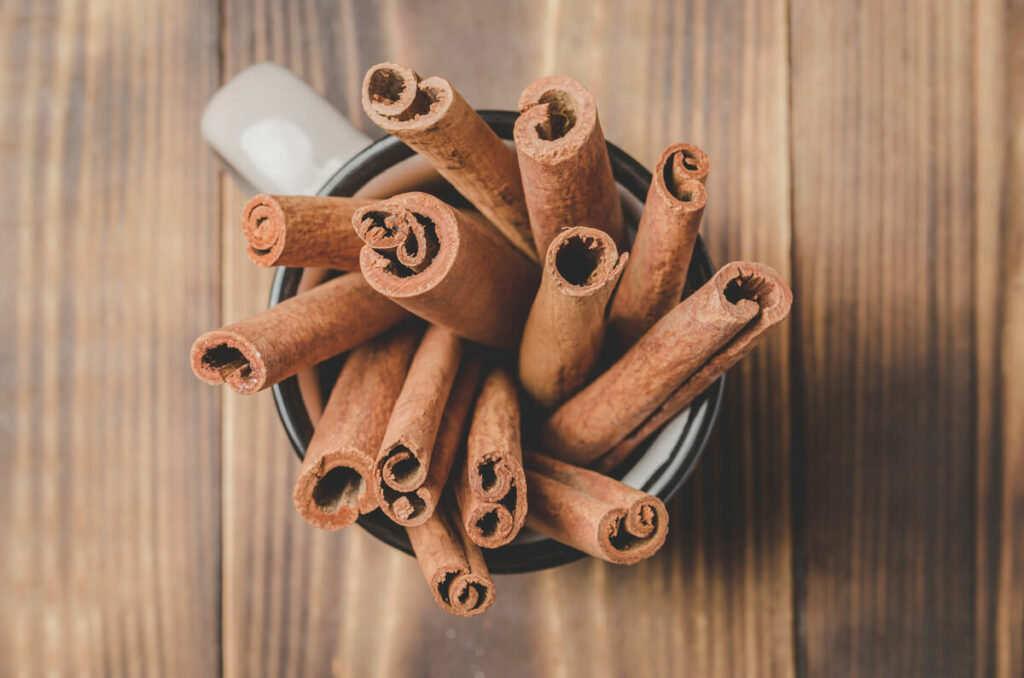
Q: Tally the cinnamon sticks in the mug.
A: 13